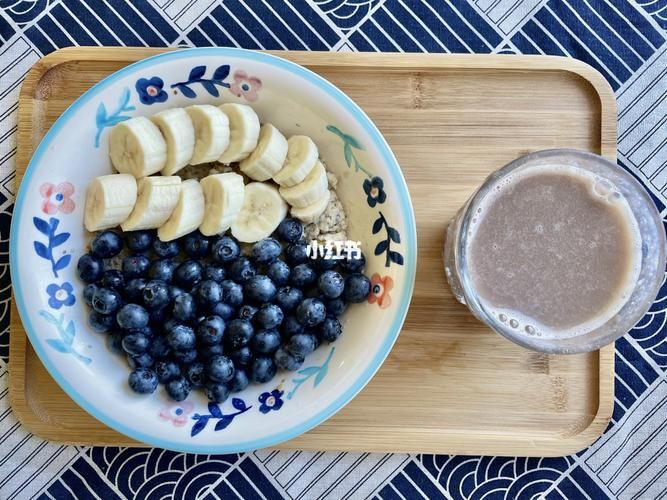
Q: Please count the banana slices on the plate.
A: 13